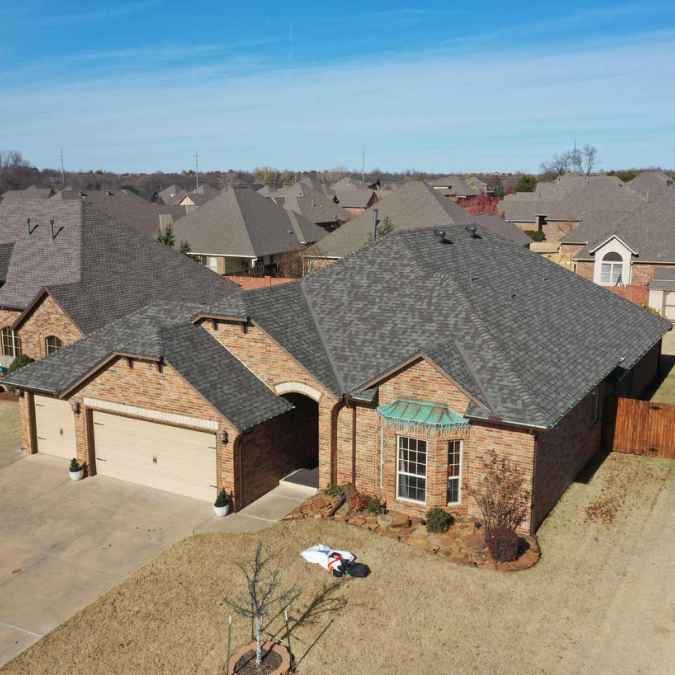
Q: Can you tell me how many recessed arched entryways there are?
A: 1